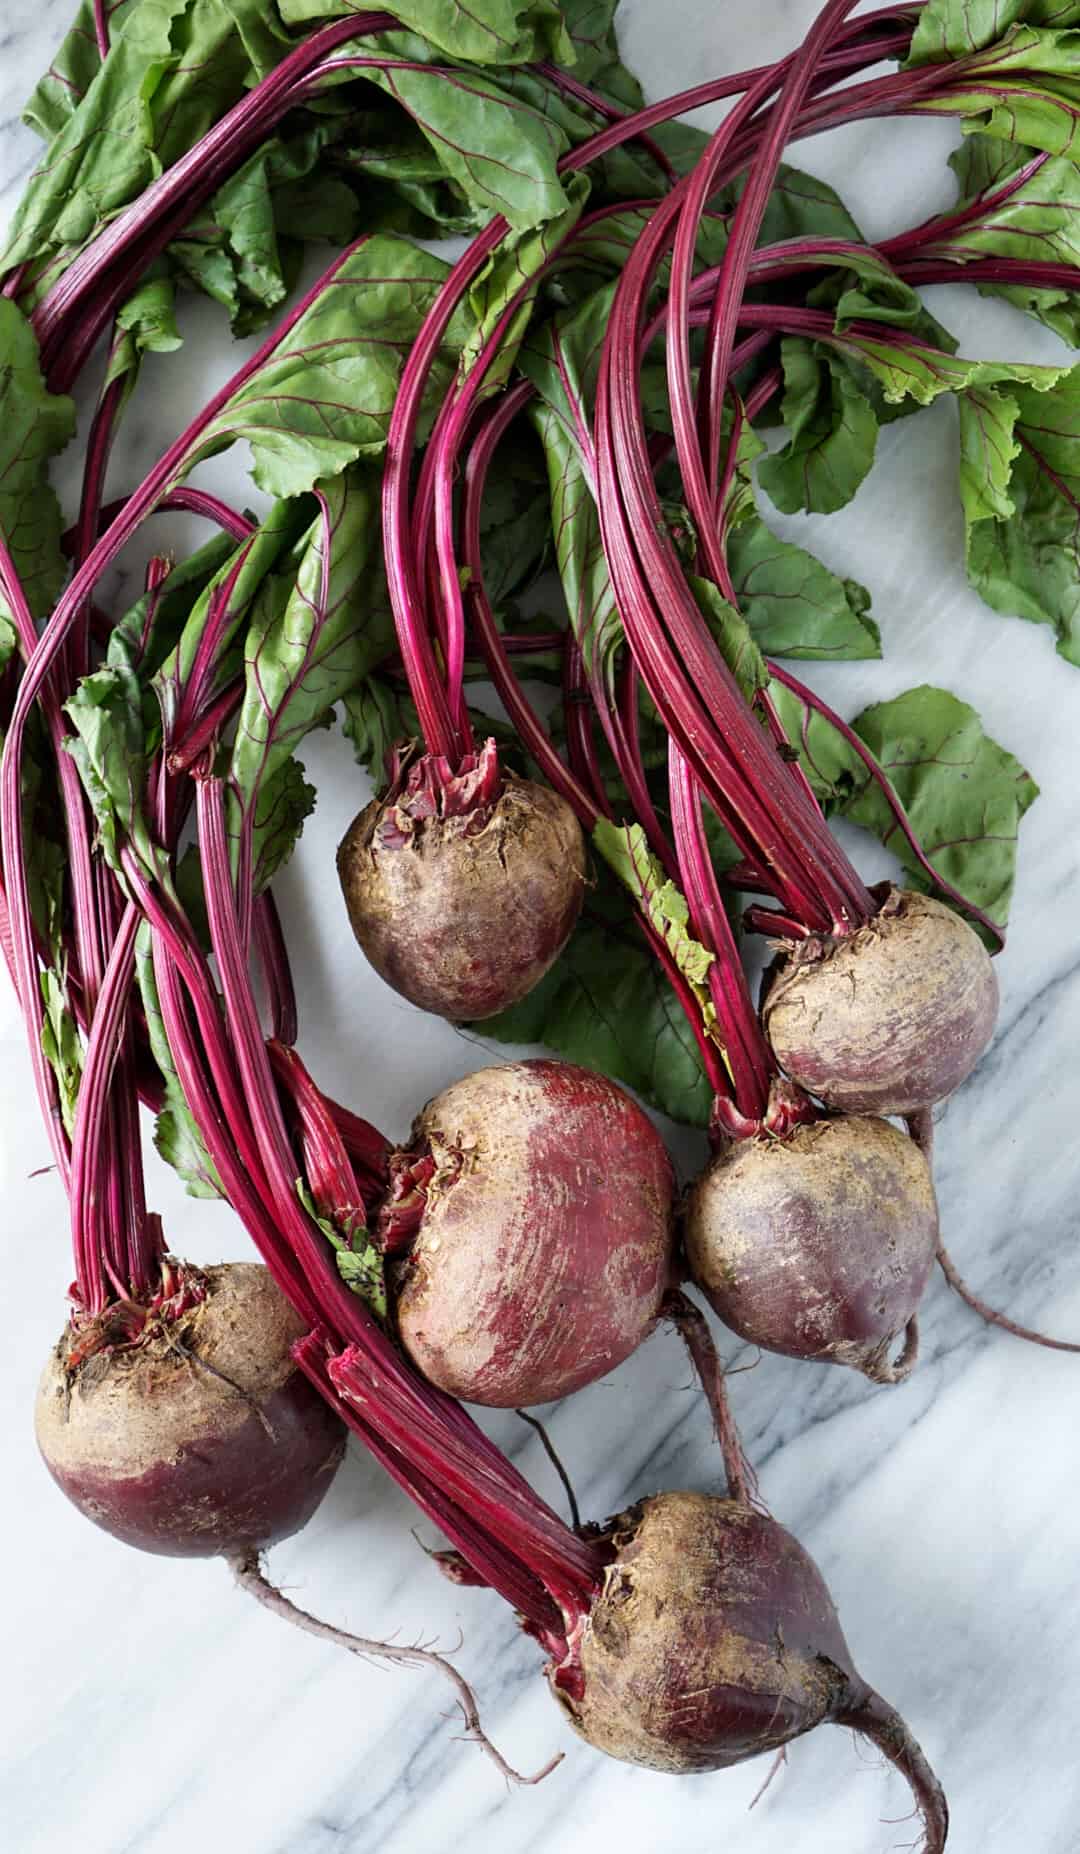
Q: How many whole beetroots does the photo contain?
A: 6